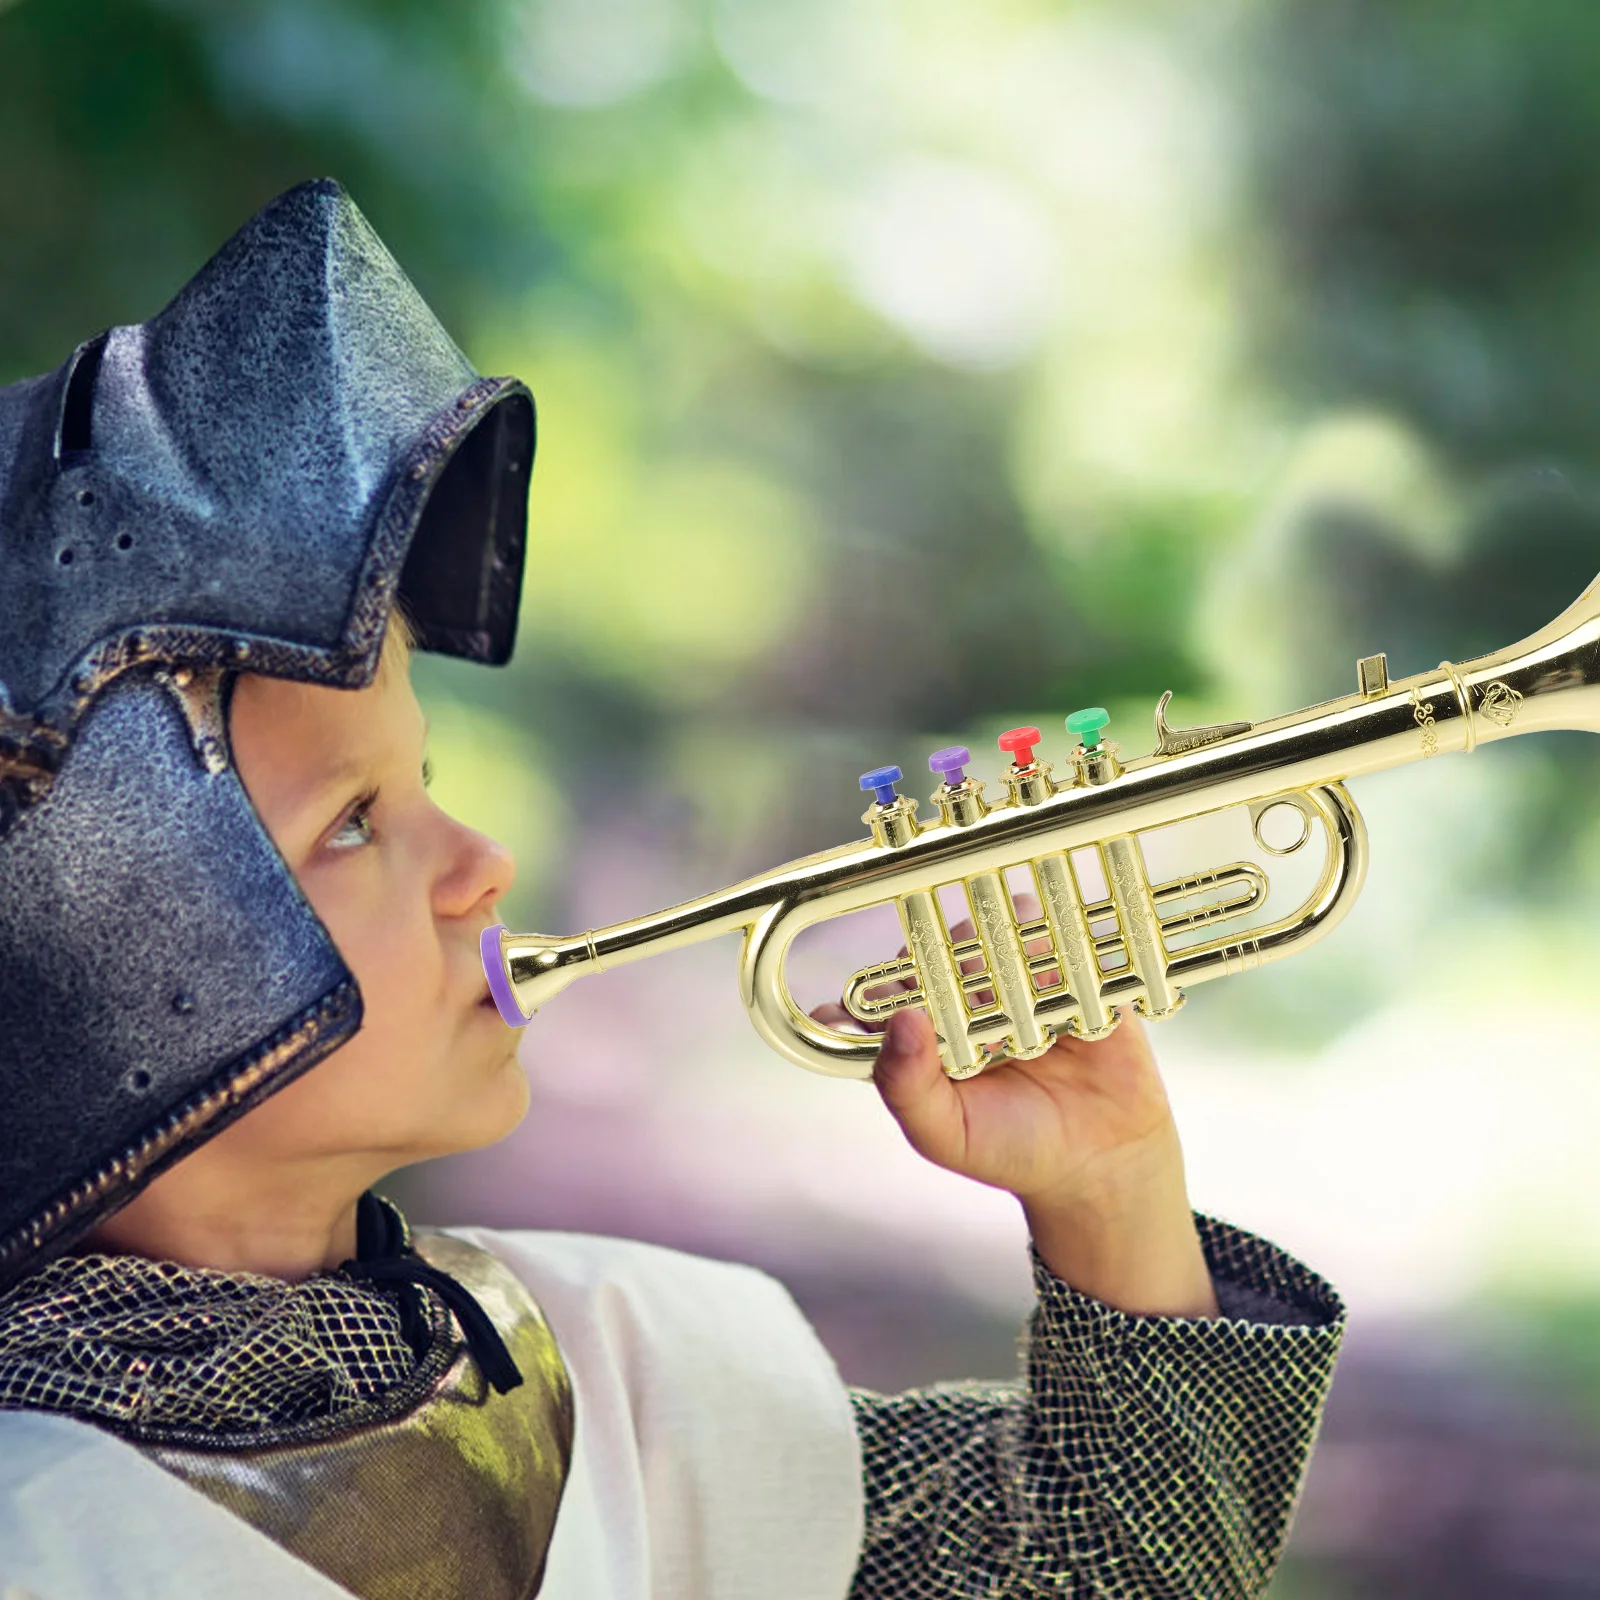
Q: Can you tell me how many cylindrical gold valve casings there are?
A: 4